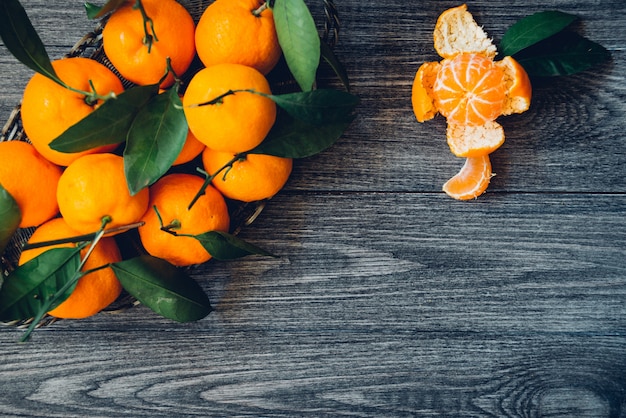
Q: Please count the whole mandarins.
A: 10